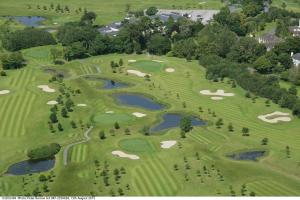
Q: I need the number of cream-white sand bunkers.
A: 15